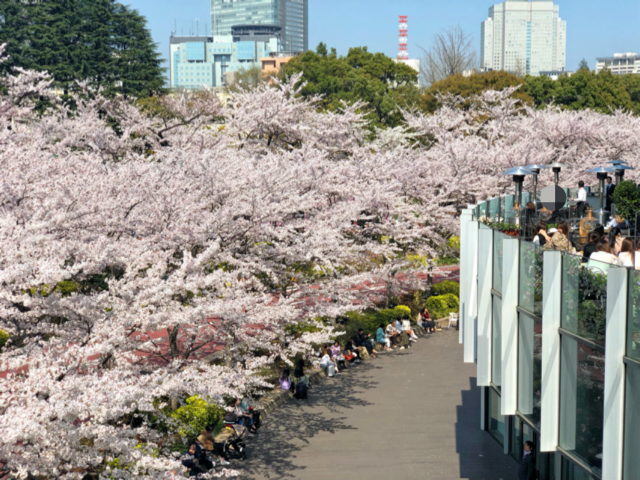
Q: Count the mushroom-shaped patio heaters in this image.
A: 7